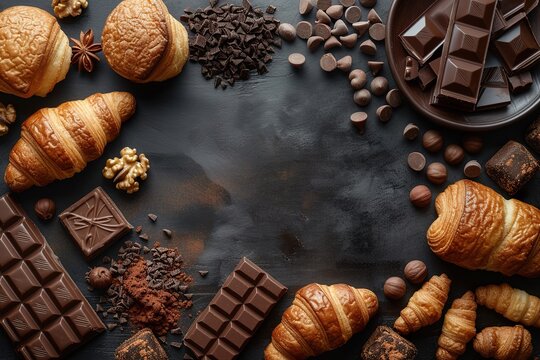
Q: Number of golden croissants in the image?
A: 7